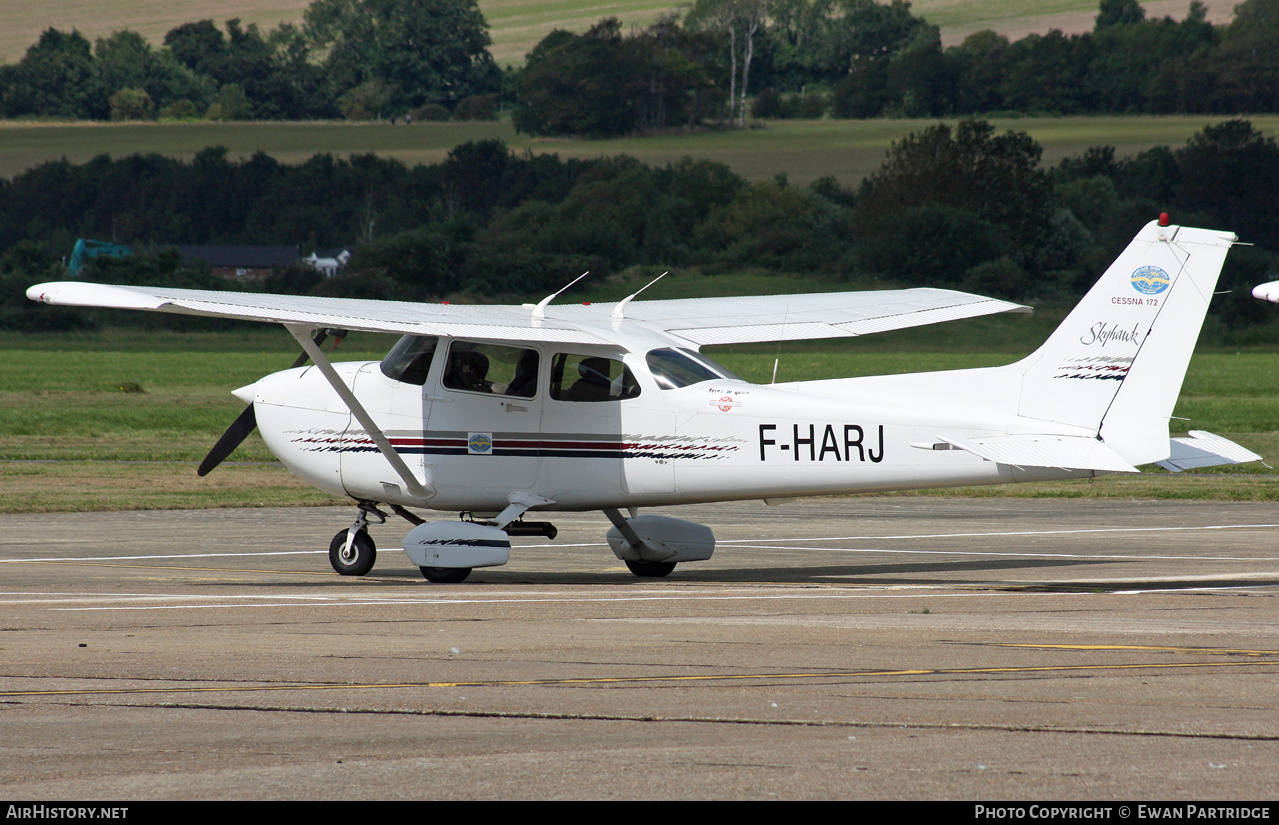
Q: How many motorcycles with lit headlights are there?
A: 0